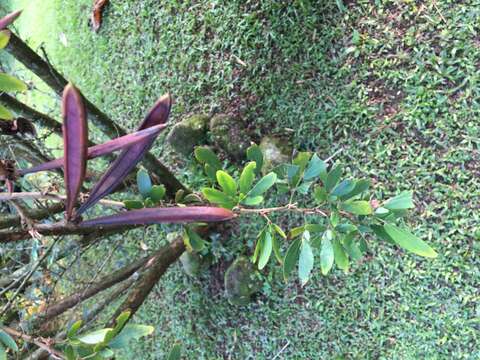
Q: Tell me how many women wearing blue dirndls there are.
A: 0